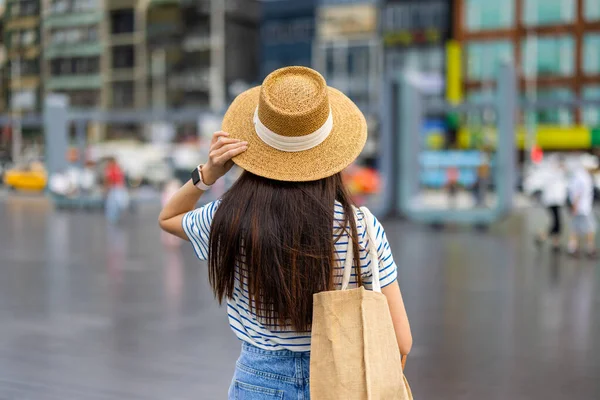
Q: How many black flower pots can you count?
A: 0